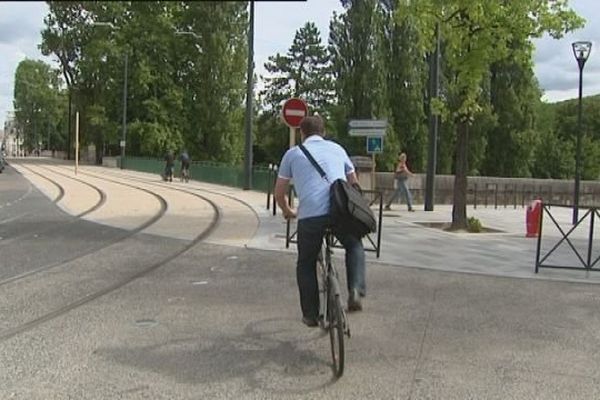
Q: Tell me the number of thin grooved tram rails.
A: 4